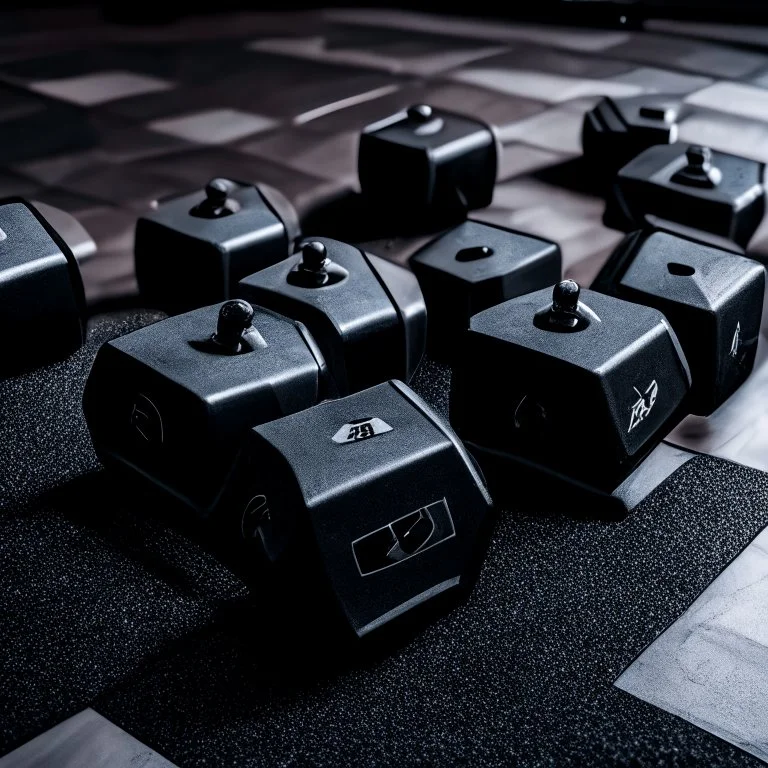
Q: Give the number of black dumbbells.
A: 11